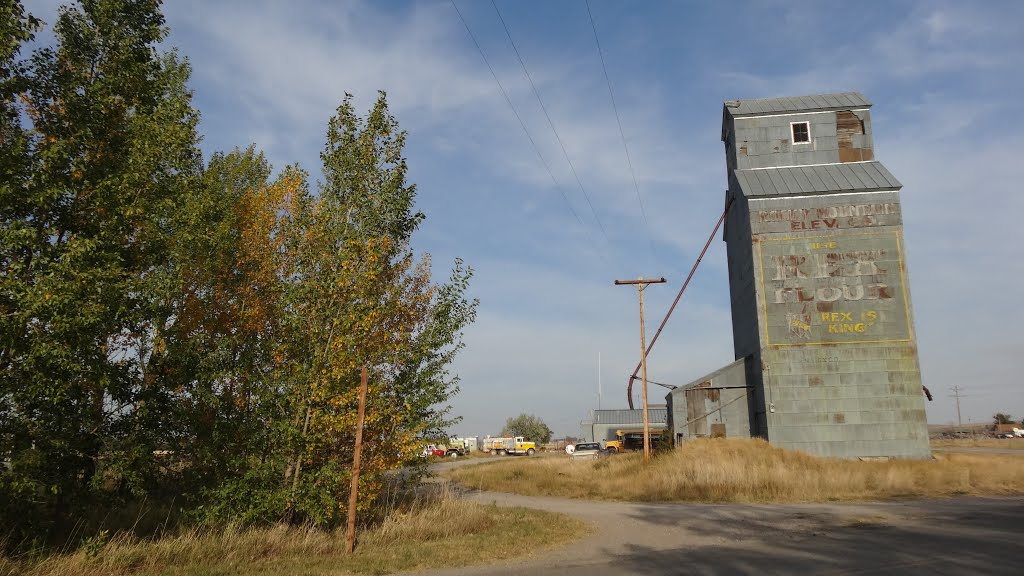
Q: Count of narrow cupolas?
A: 1